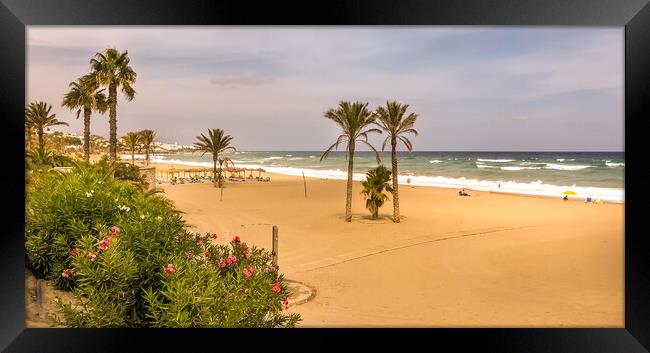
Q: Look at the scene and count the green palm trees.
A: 9